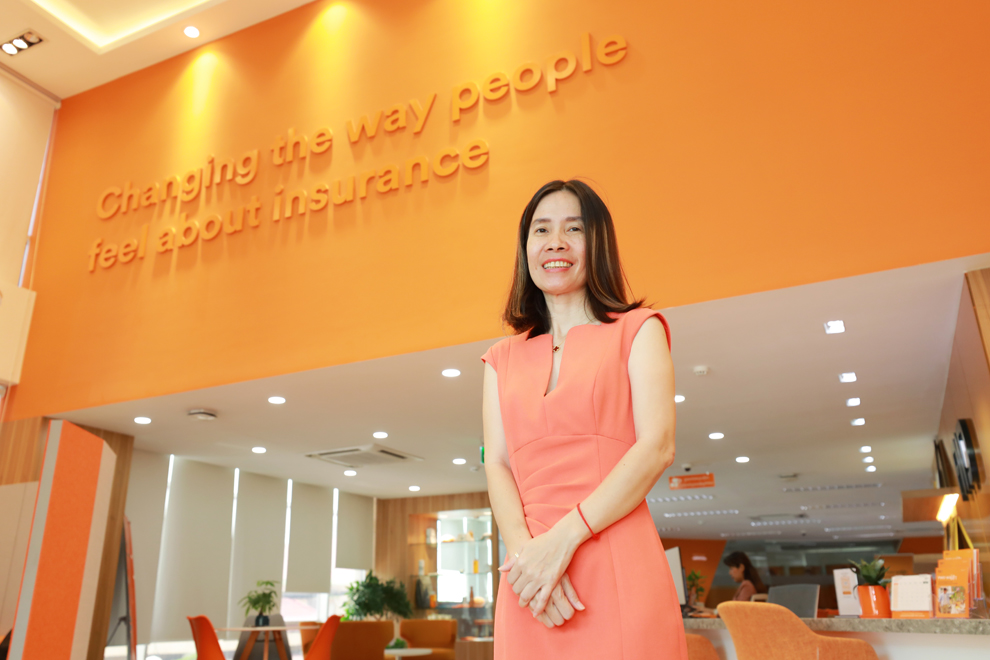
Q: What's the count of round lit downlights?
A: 12